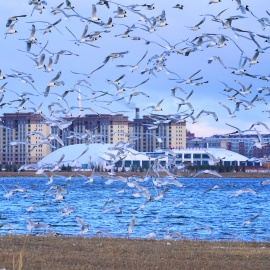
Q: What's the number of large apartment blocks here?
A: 3